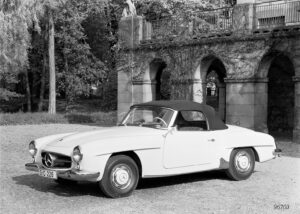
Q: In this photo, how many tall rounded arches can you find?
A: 3